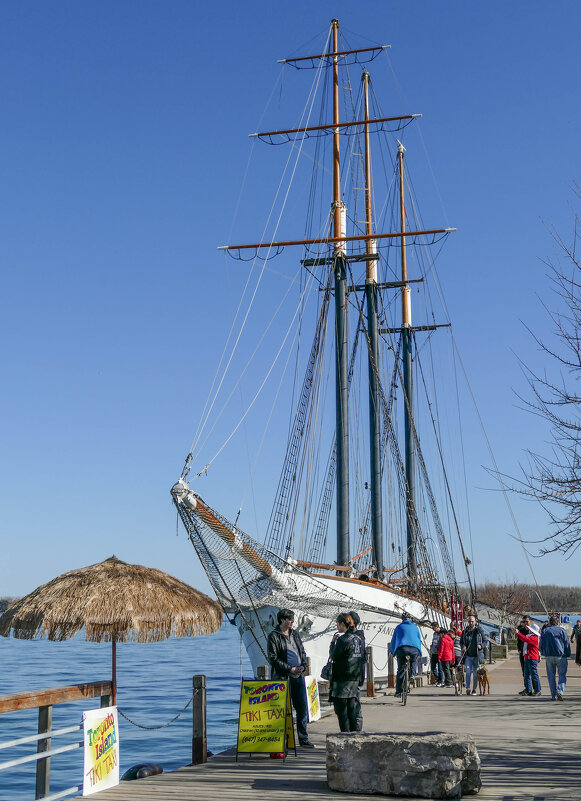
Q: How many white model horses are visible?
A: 0